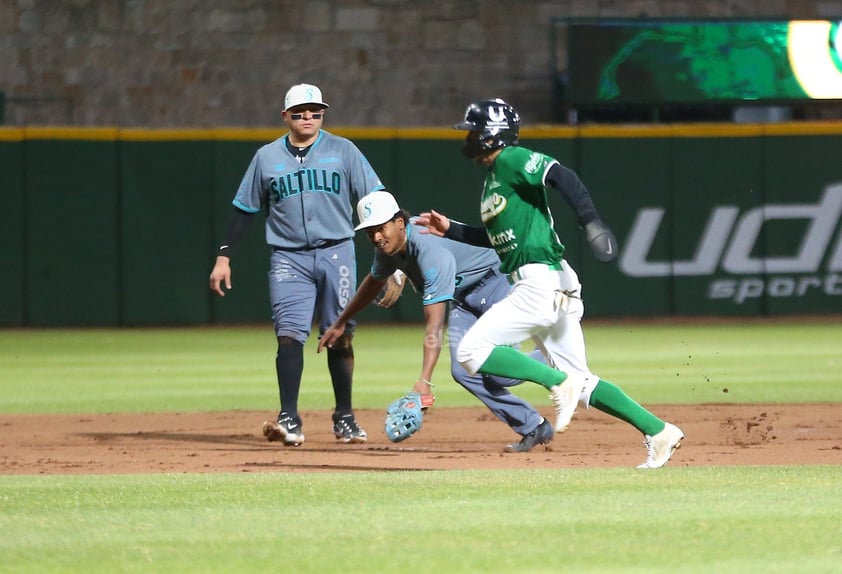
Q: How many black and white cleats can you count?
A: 2